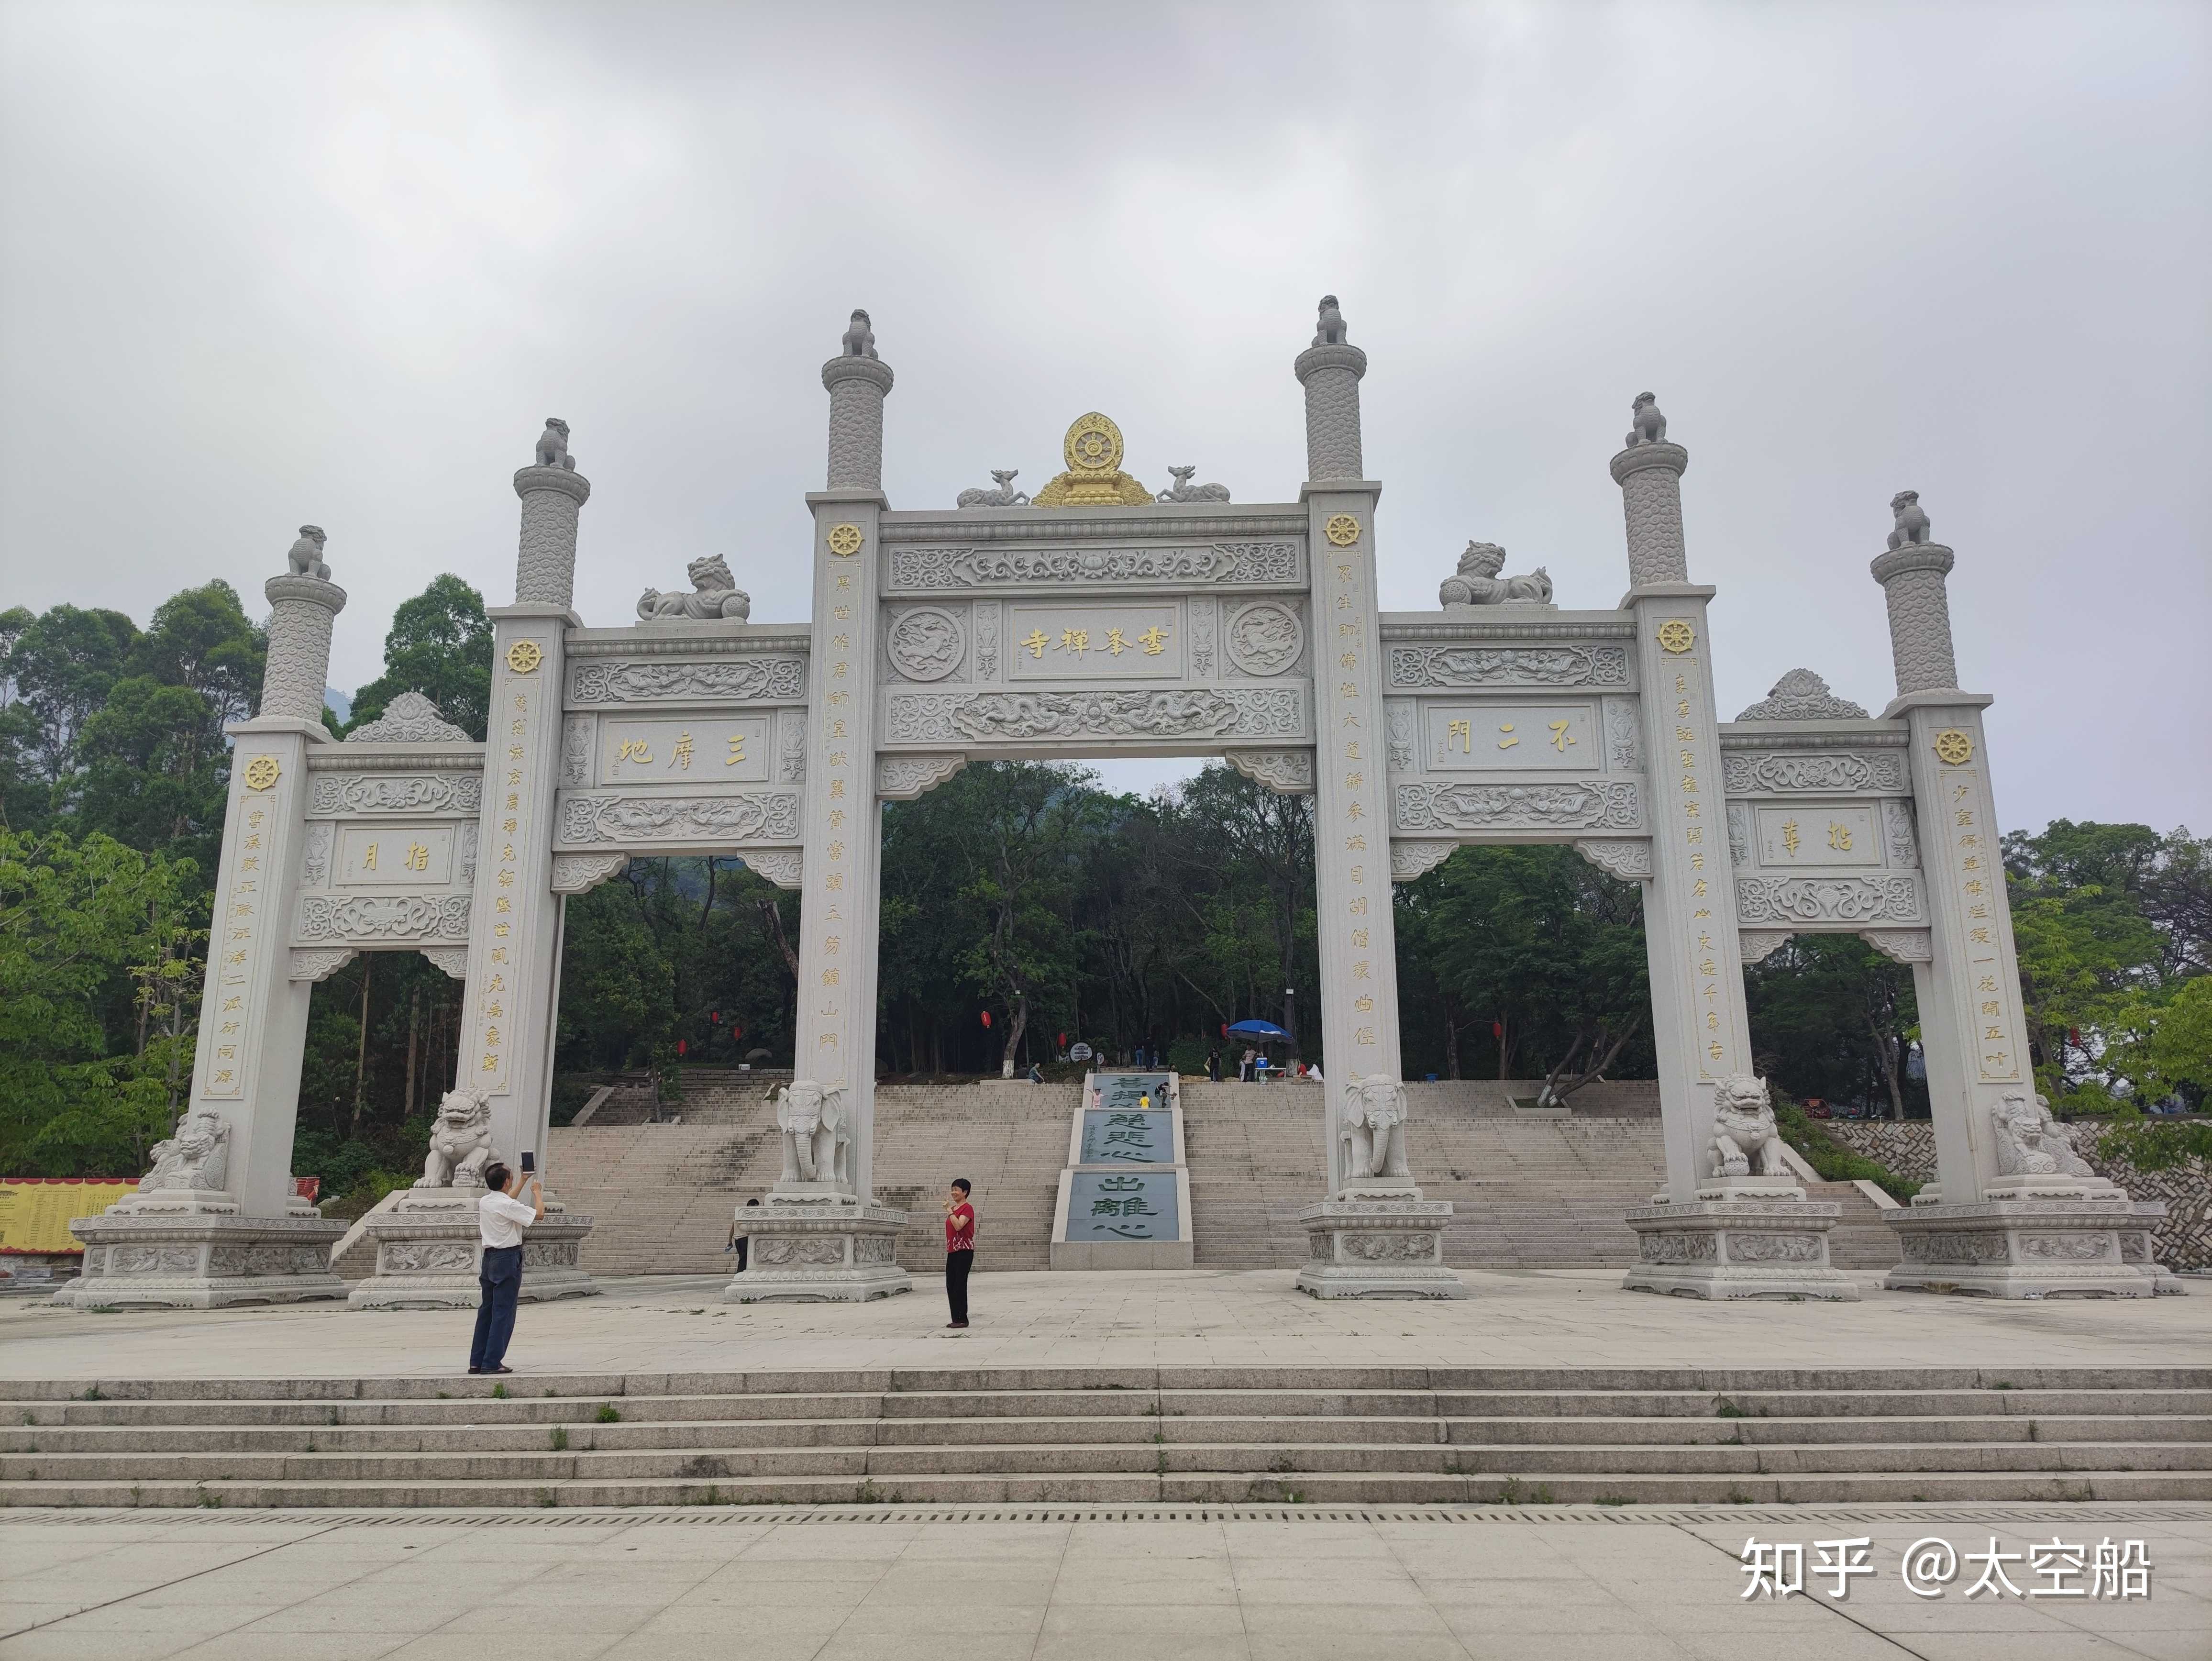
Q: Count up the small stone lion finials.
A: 6